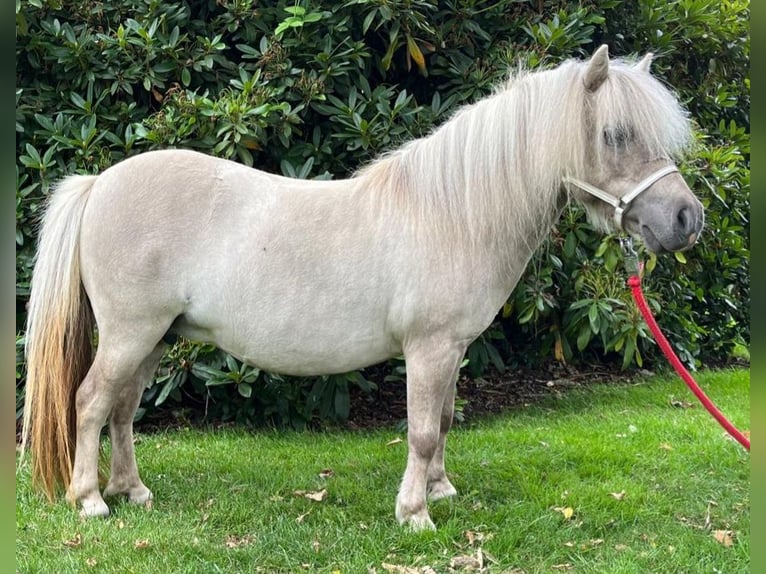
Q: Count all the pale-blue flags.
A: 0